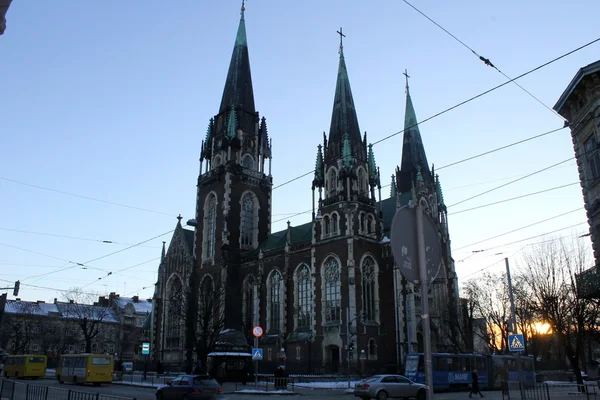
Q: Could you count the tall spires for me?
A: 3